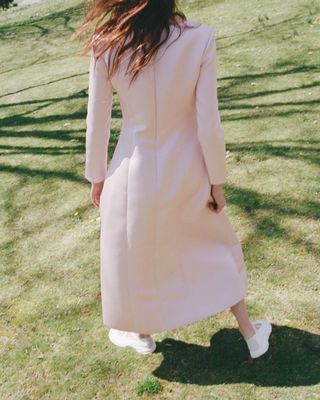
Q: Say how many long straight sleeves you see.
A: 2